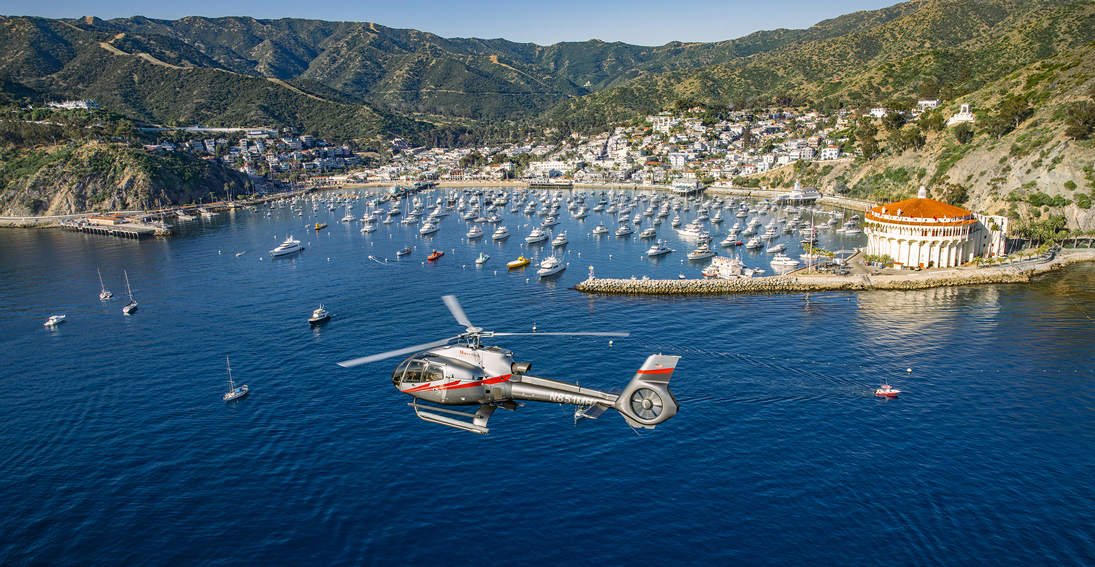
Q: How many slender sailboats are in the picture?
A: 3